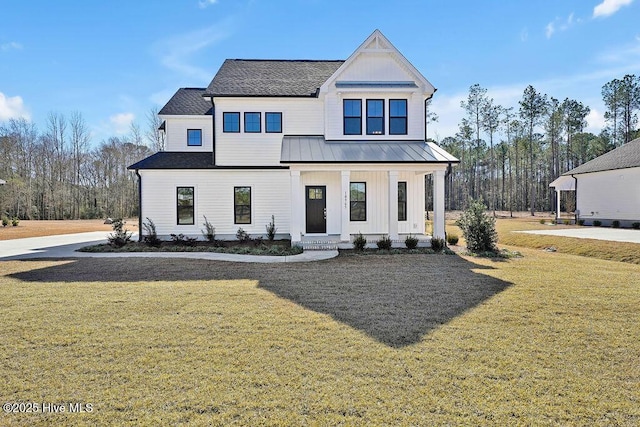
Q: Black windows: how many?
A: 11